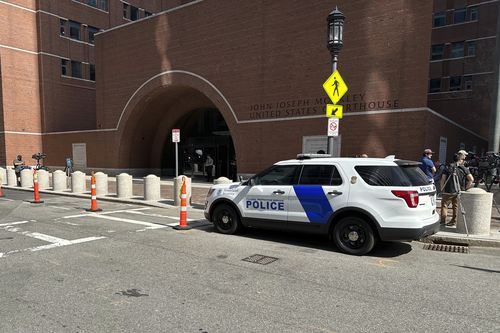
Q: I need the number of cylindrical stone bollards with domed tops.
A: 12